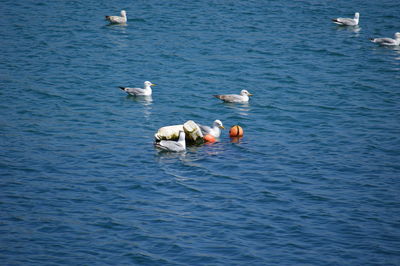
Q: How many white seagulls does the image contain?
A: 7